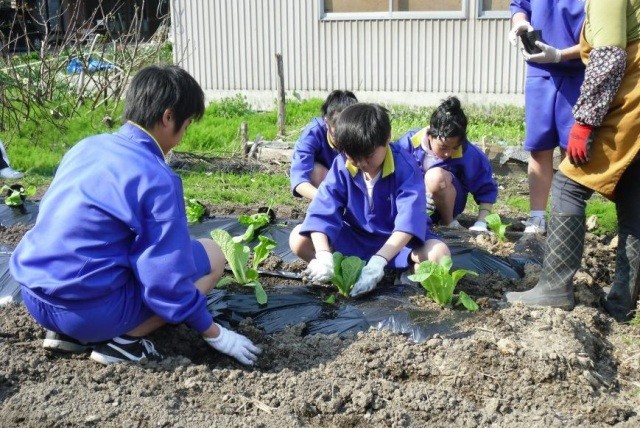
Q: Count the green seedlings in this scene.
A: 7